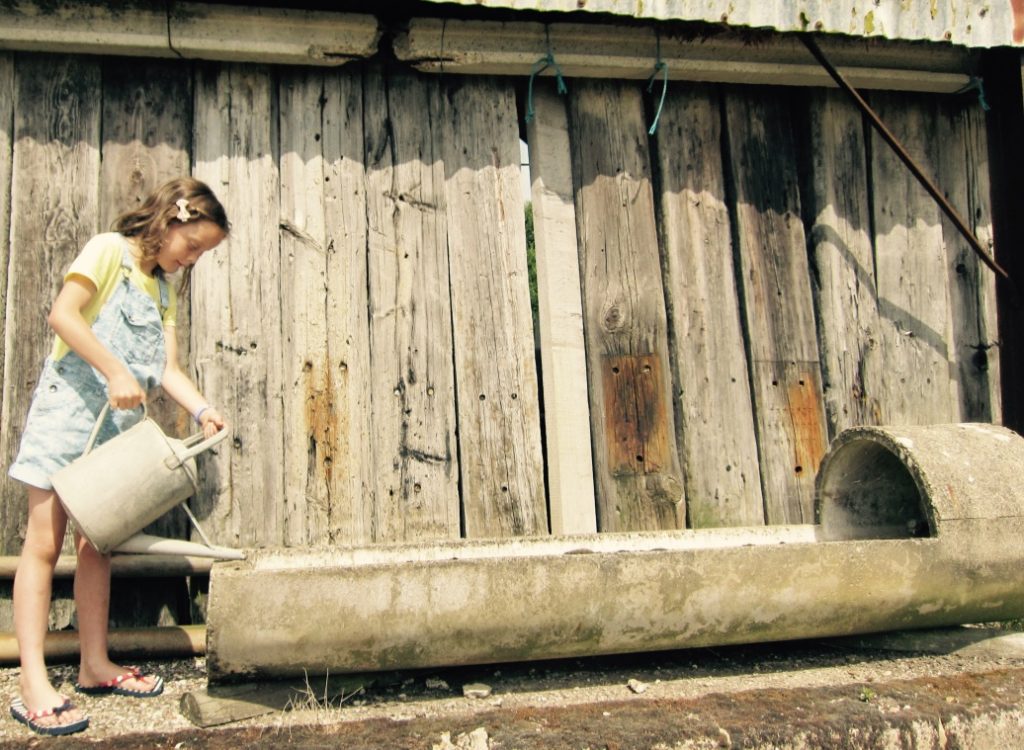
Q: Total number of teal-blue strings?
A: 3